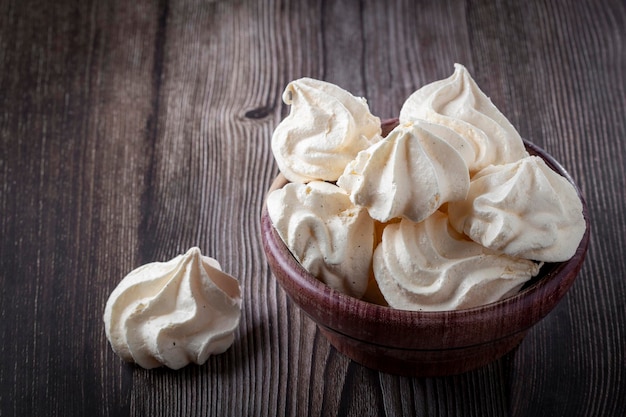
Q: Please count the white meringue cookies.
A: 7